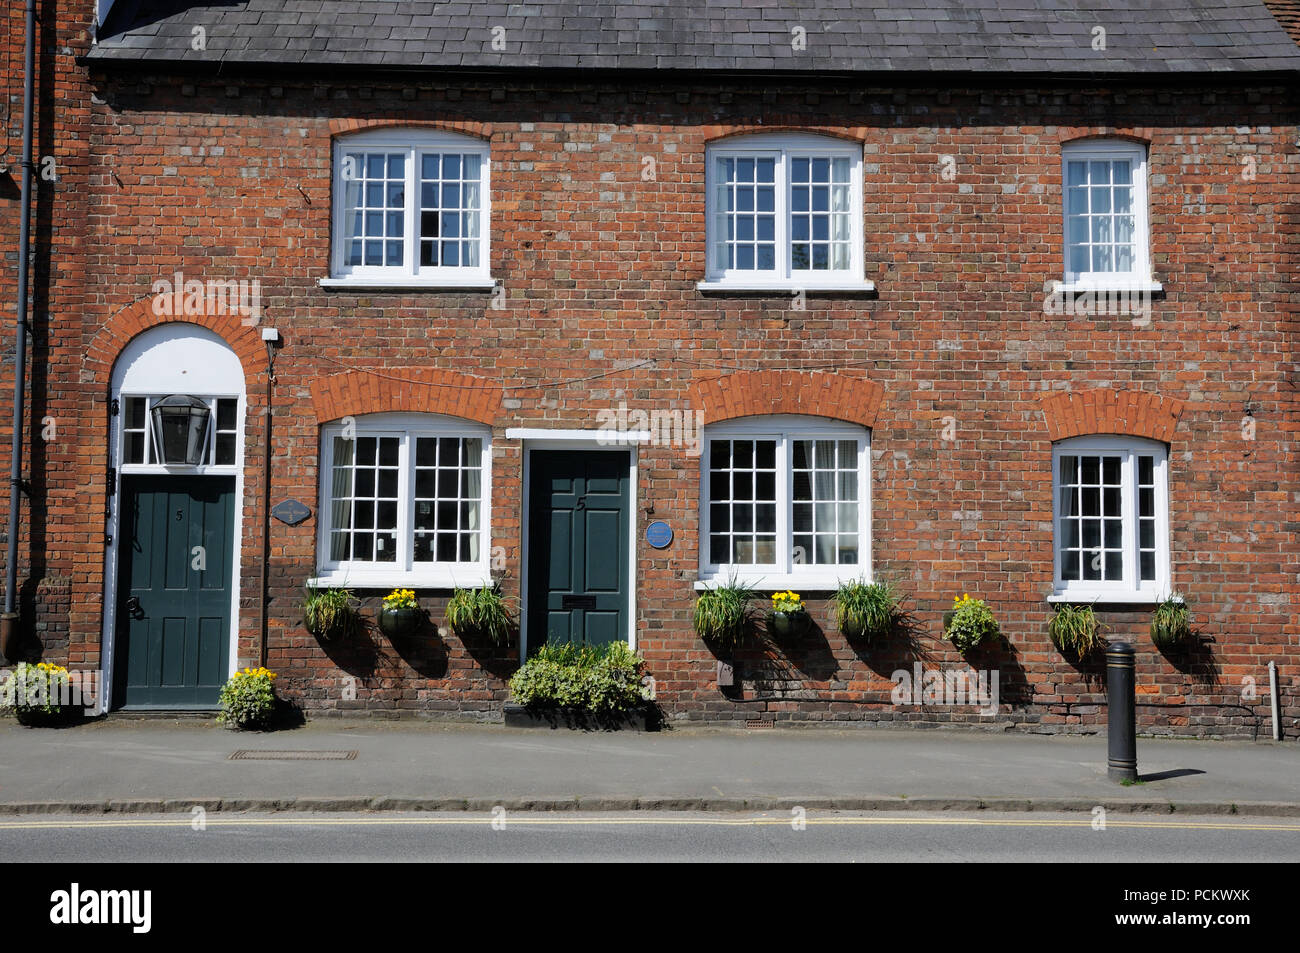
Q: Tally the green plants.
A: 12